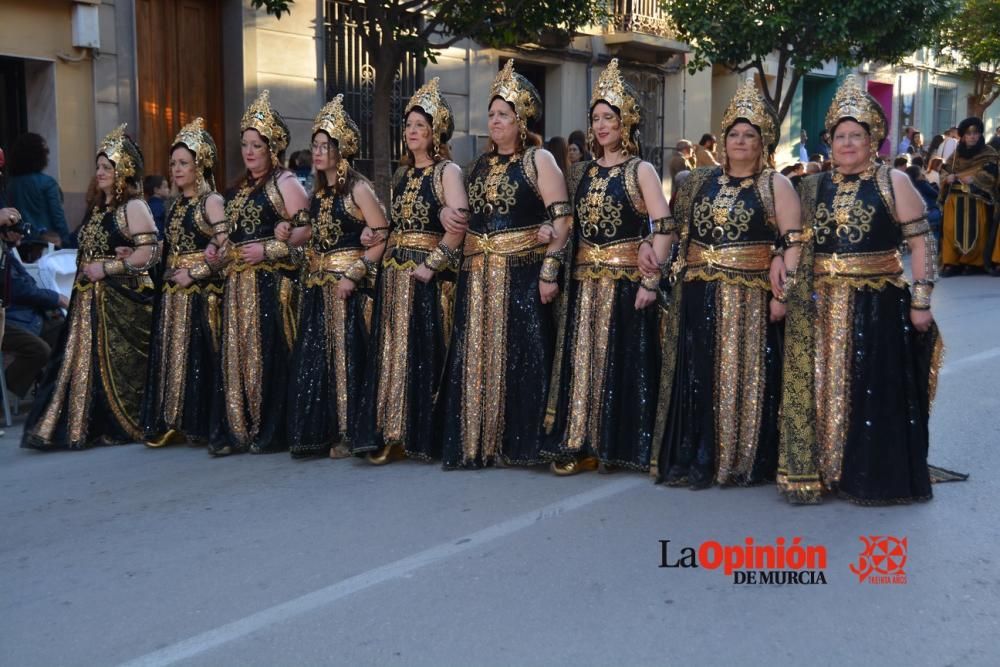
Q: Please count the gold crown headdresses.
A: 9